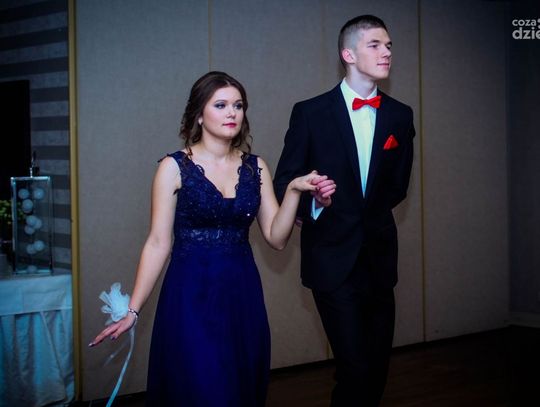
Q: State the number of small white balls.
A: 9